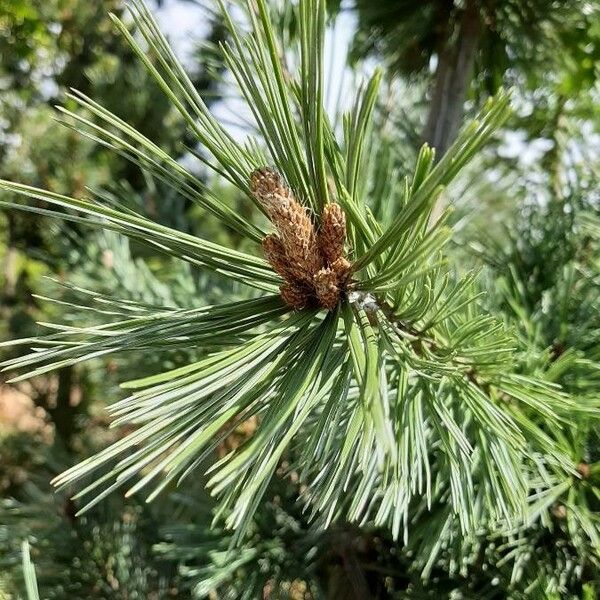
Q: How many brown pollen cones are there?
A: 6